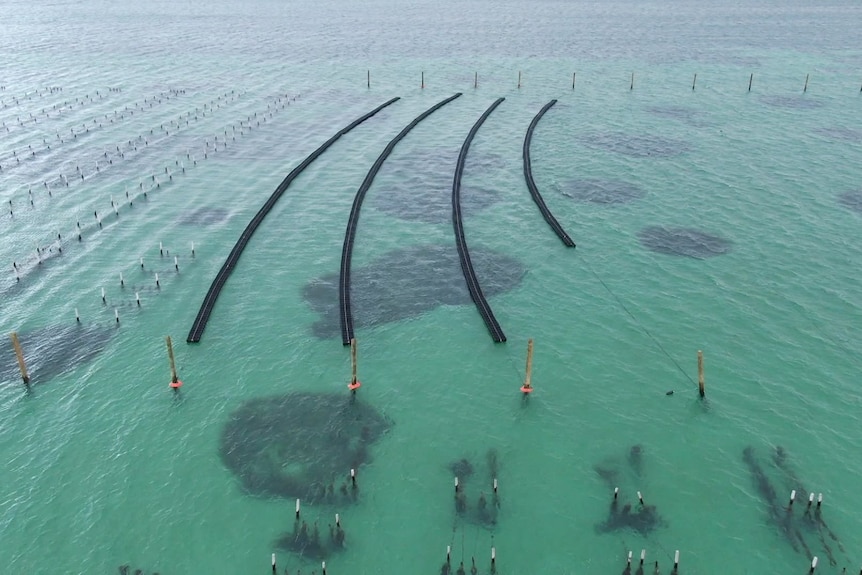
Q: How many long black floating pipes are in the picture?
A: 4